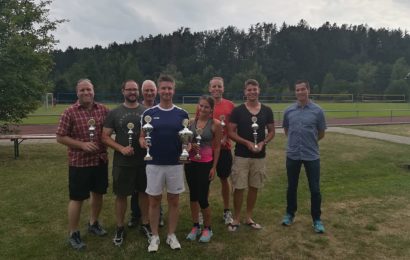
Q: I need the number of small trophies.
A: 5